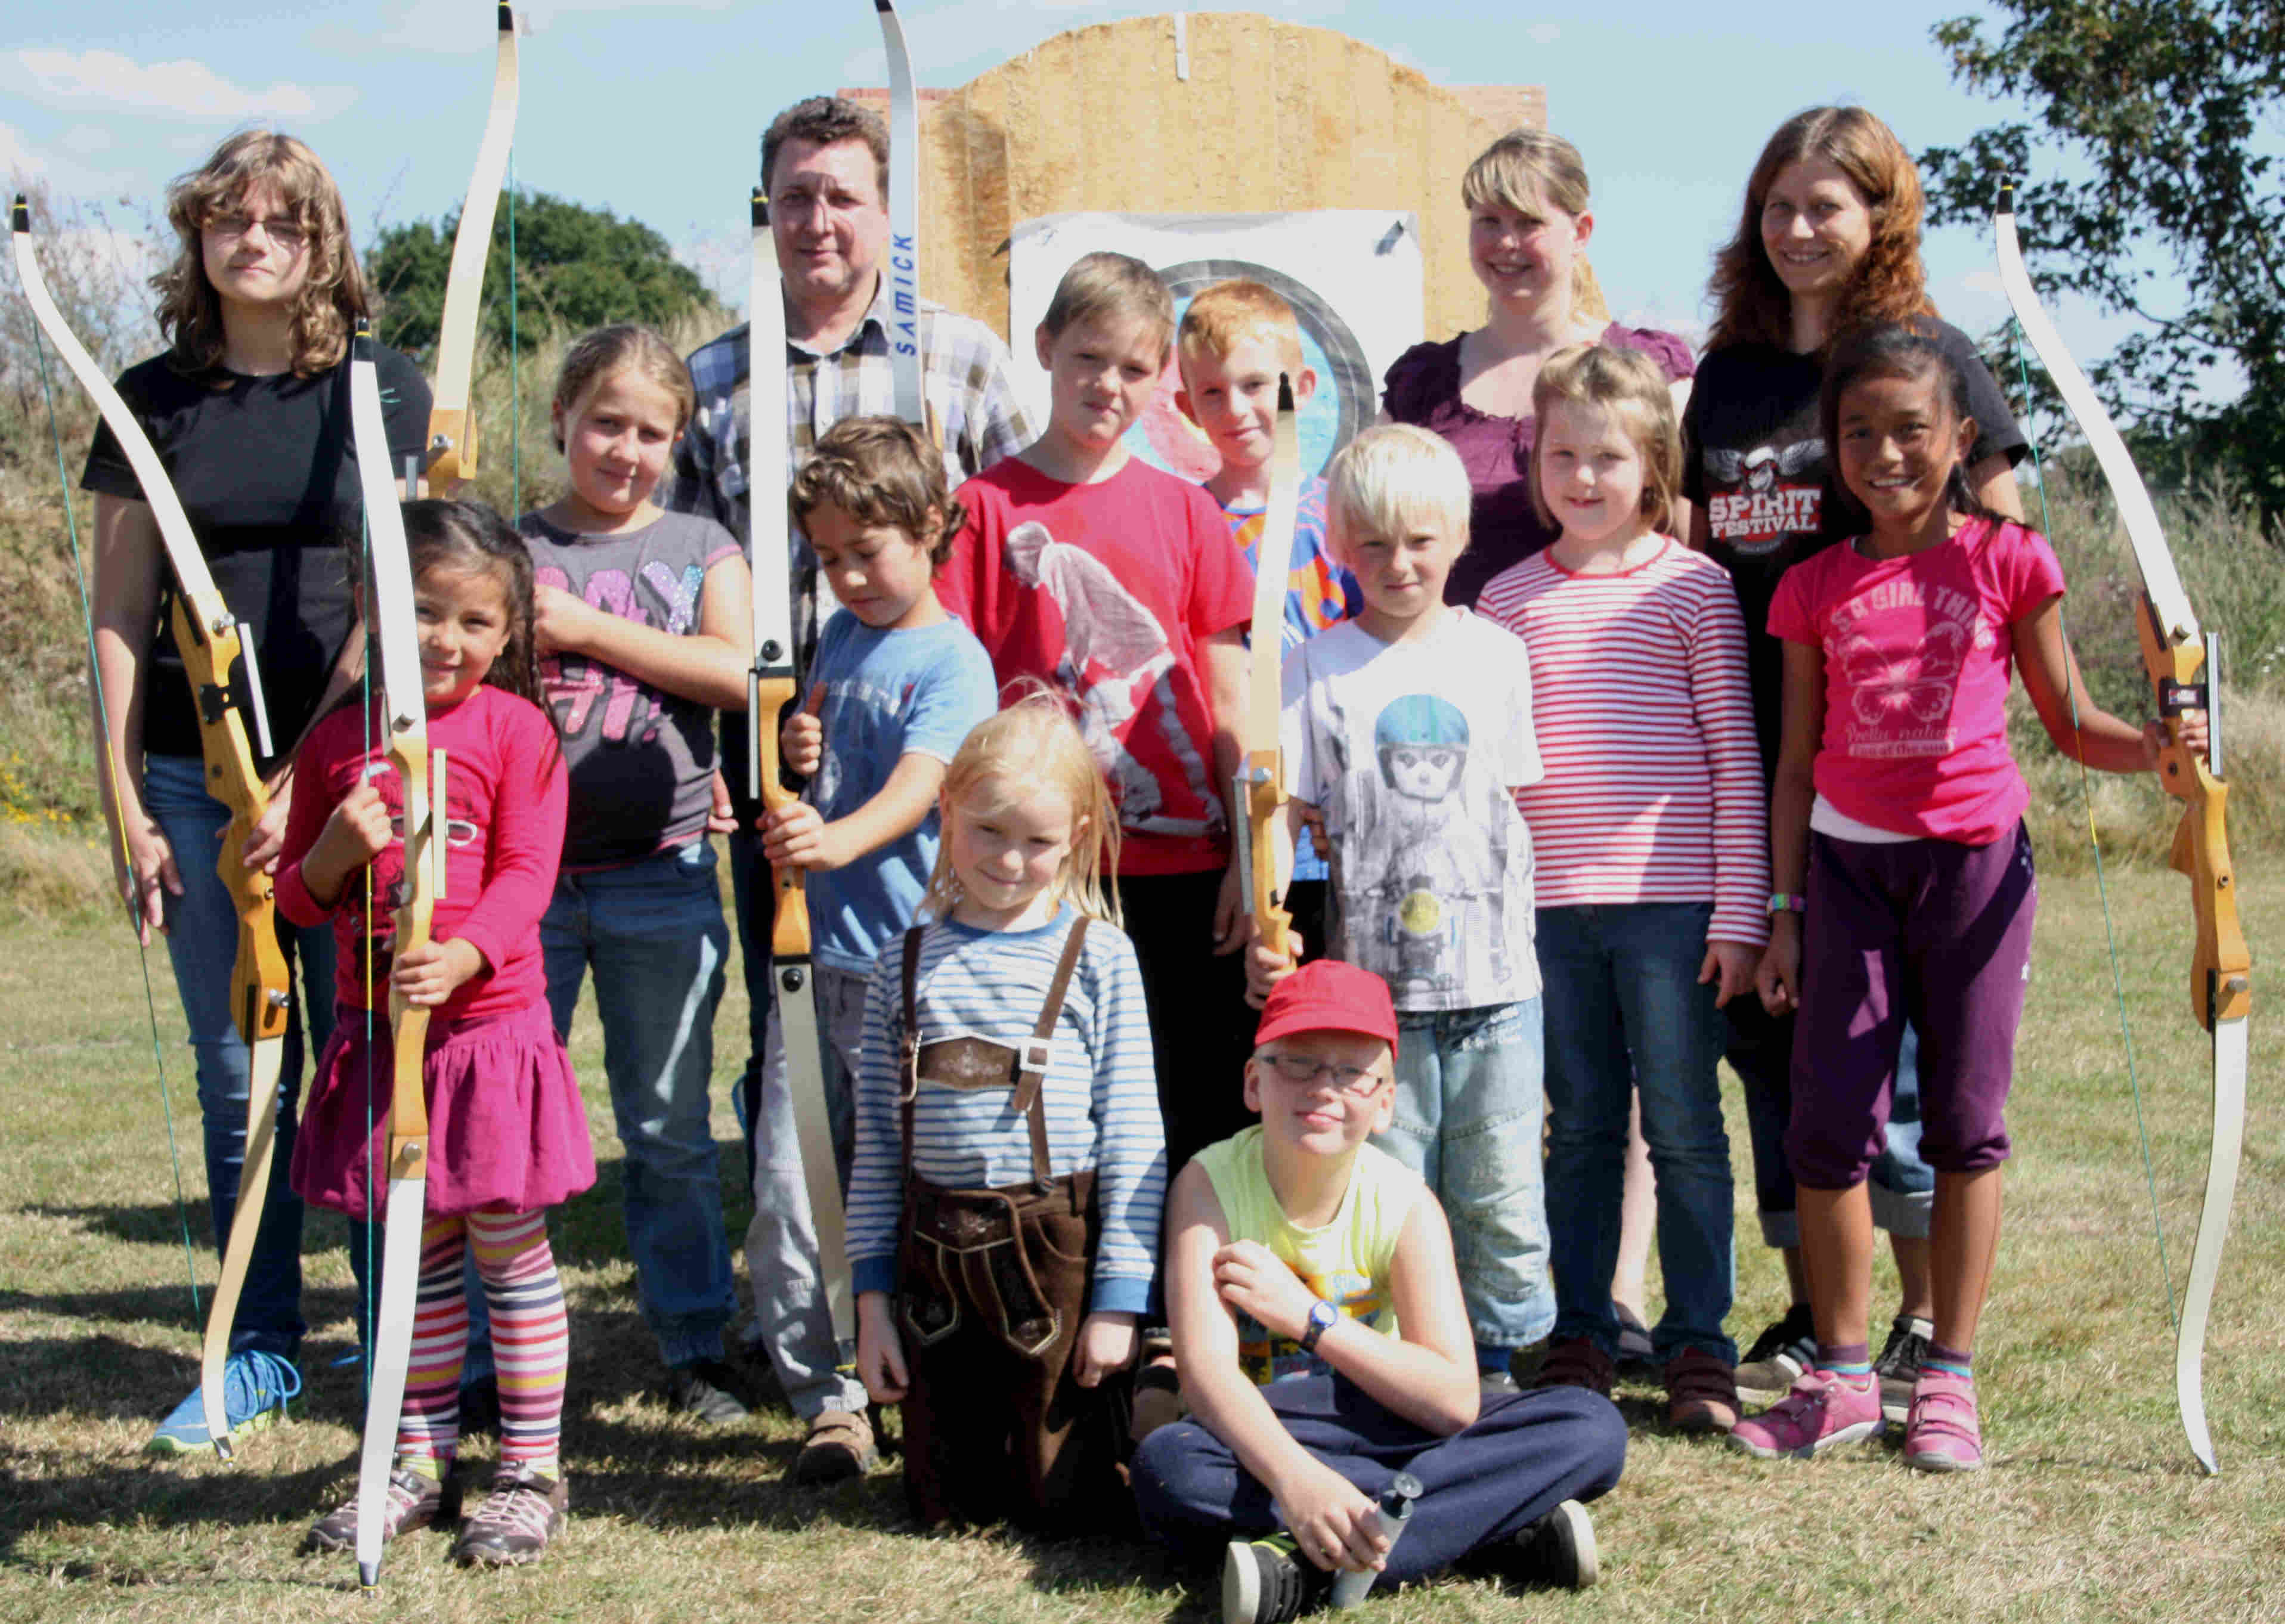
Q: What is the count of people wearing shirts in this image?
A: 14